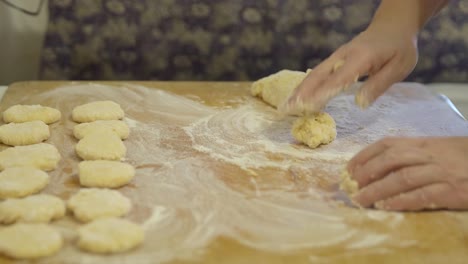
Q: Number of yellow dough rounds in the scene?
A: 12